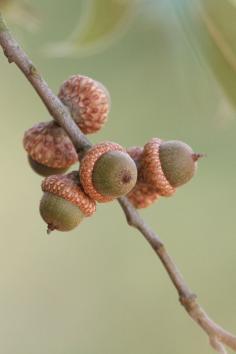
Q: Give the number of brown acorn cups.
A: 6